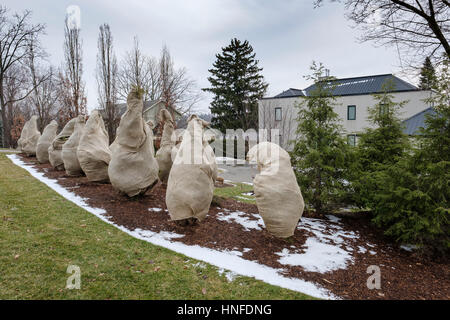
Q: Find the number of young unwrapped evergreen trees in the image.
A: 3